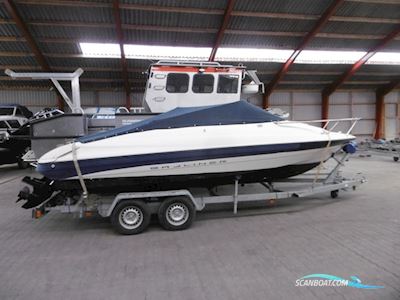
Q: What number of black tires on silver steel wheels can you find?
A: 2